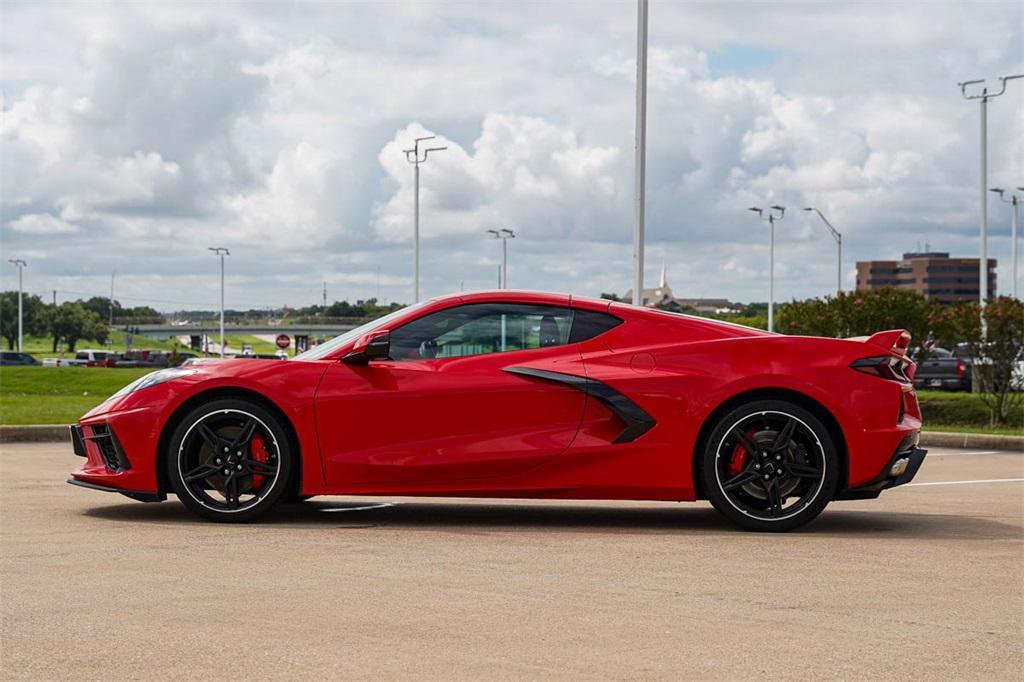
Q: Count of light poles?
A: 9